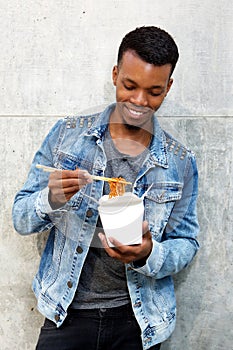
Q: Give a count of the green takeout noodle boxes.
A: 0